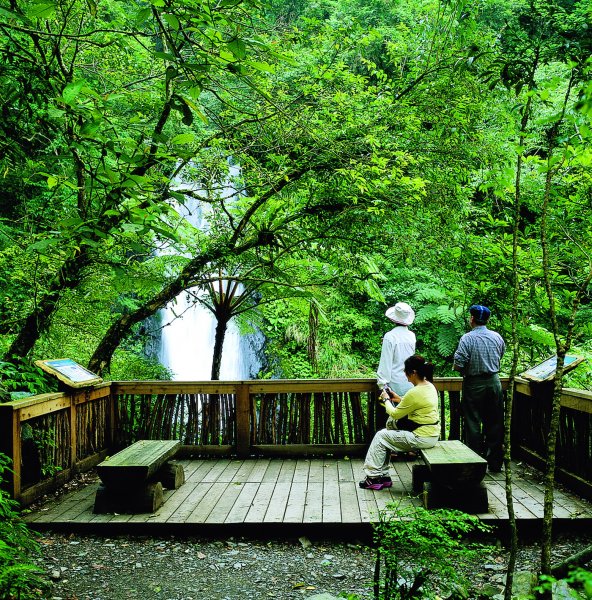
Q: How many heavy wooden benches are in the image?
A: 2